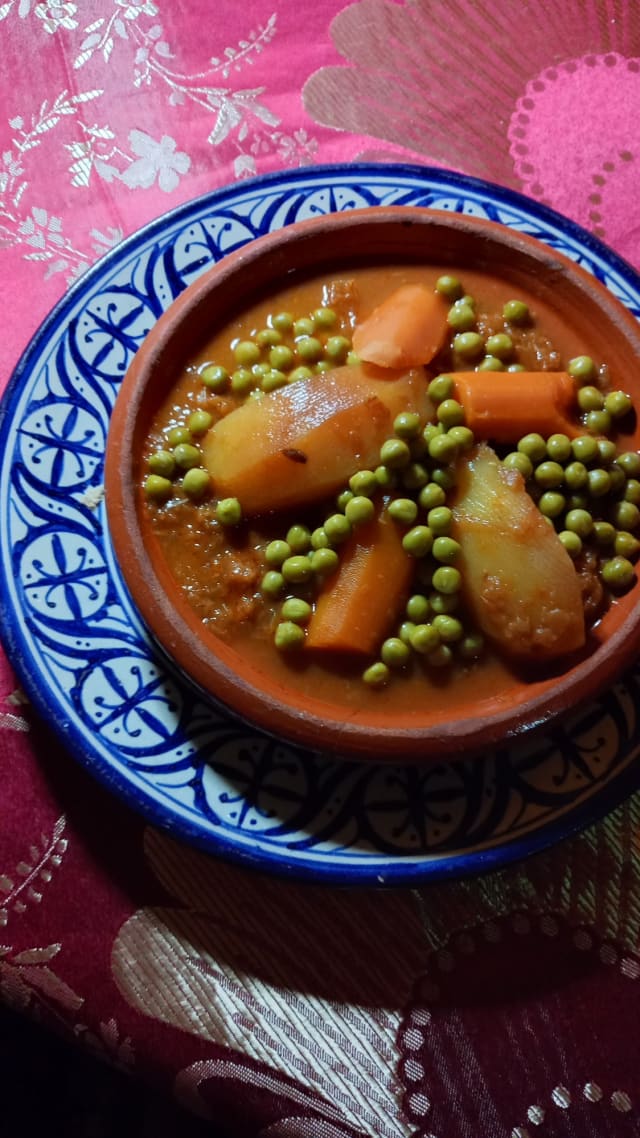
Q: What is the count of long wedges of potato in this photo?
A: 2